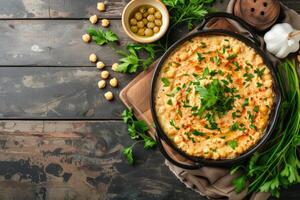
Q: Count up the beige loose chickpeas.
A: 11